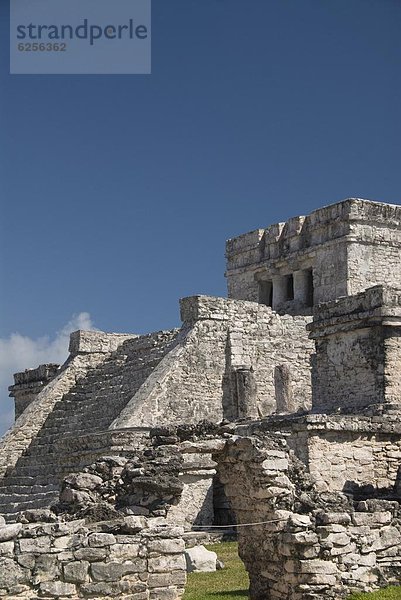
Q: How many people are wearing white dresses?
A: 0